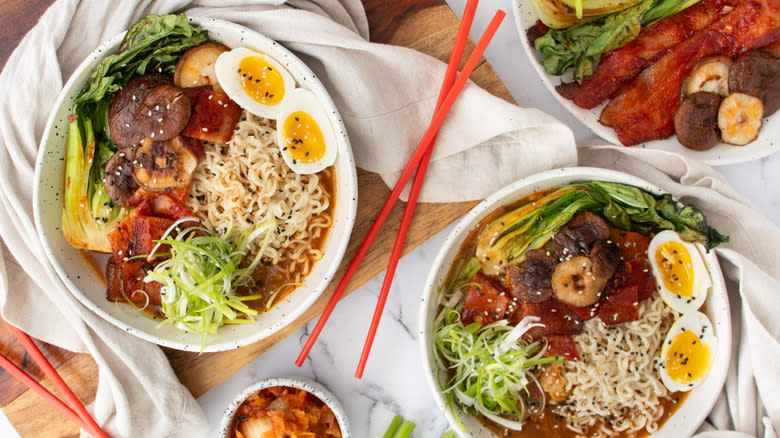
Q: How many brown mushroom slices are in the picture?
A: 13